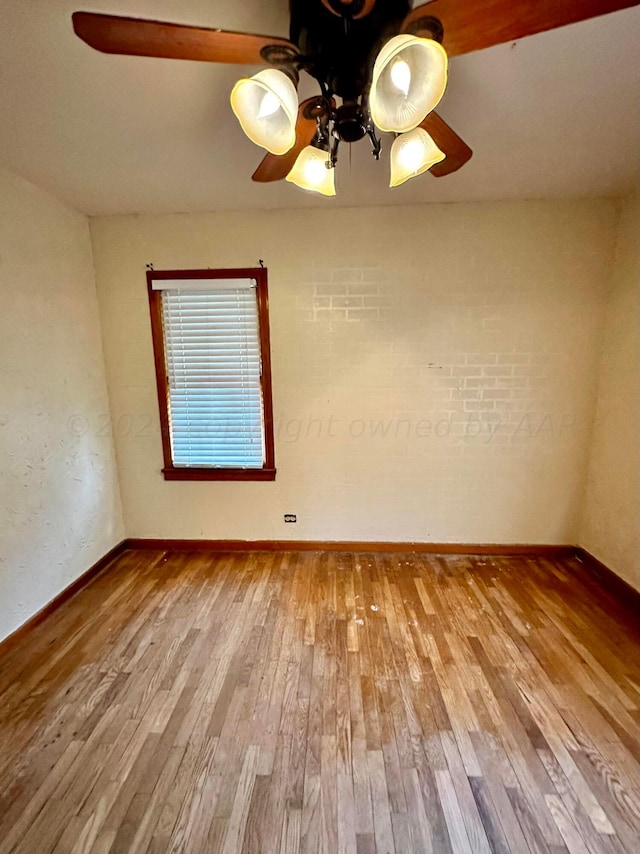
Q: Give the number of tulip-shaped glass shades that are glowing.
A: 4